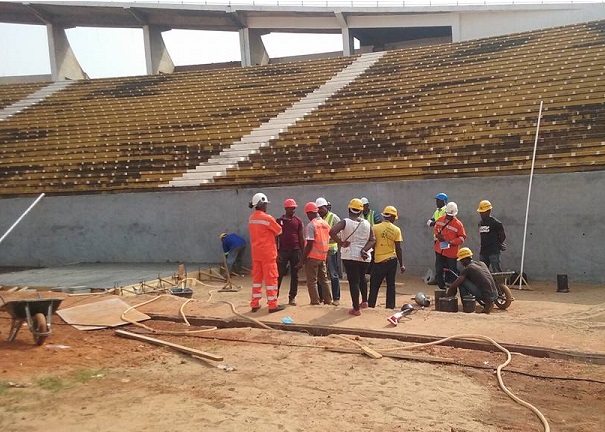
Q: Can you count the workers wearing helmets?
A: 12